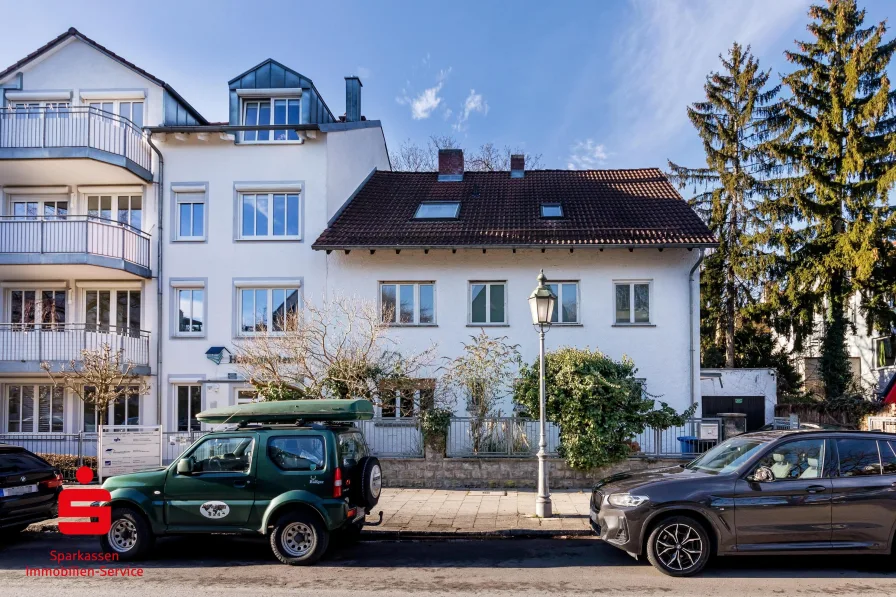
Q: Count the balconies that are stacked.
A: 3